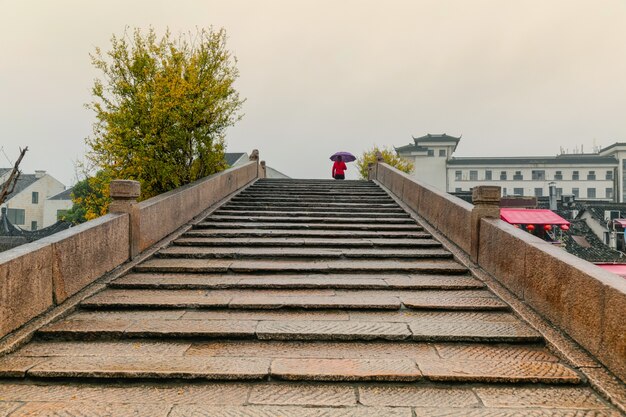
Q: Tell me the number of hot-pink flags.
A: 0